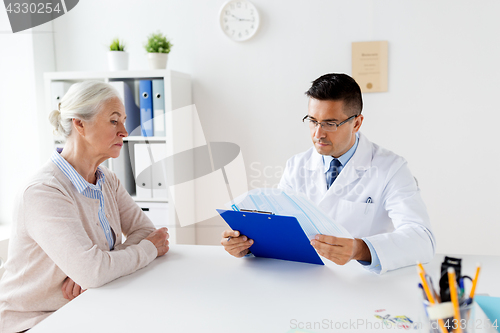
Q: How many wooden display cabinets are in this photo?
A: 1